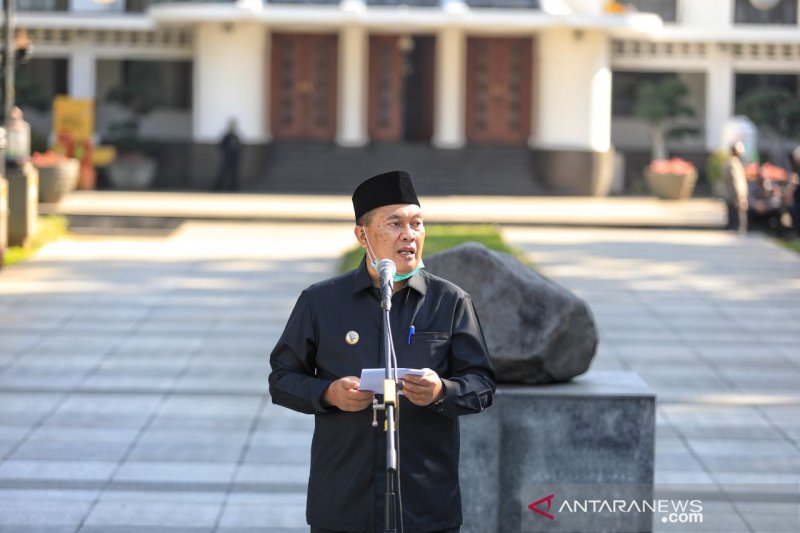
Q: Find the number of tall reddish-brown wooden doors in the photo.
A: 3